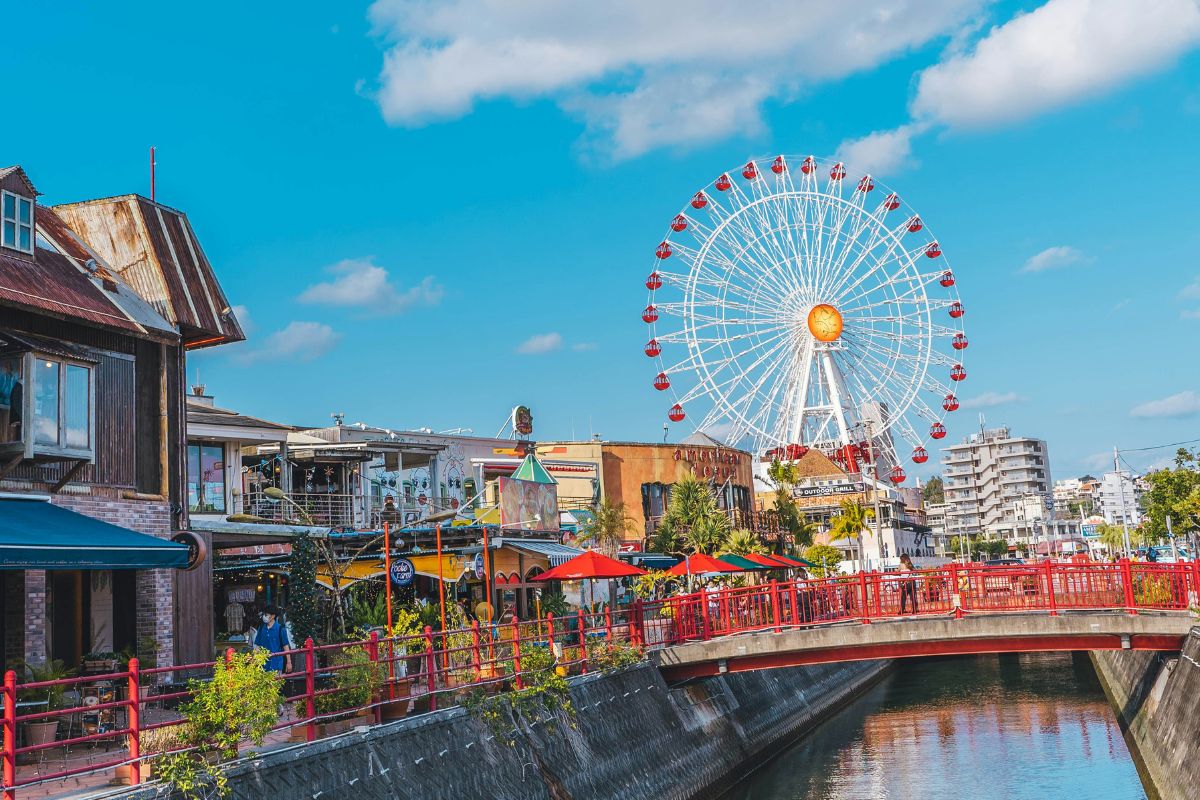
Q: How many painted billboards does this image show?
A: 1